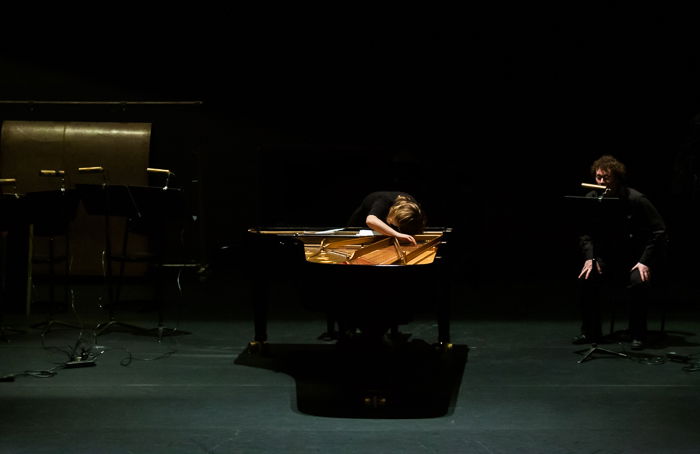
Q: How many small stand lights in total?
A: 5